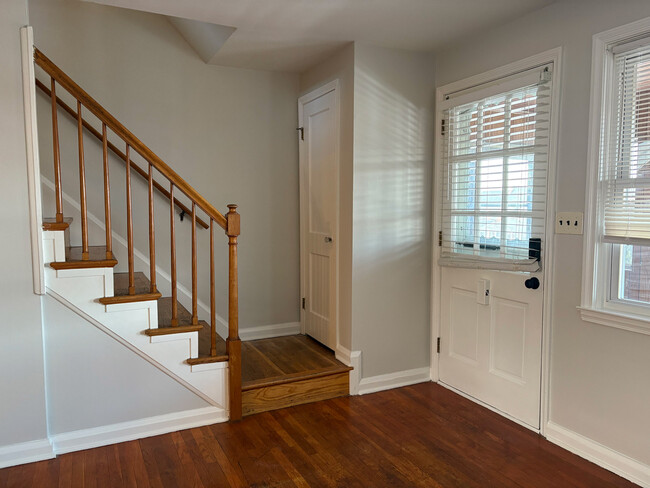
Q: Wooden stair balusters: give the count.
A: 8